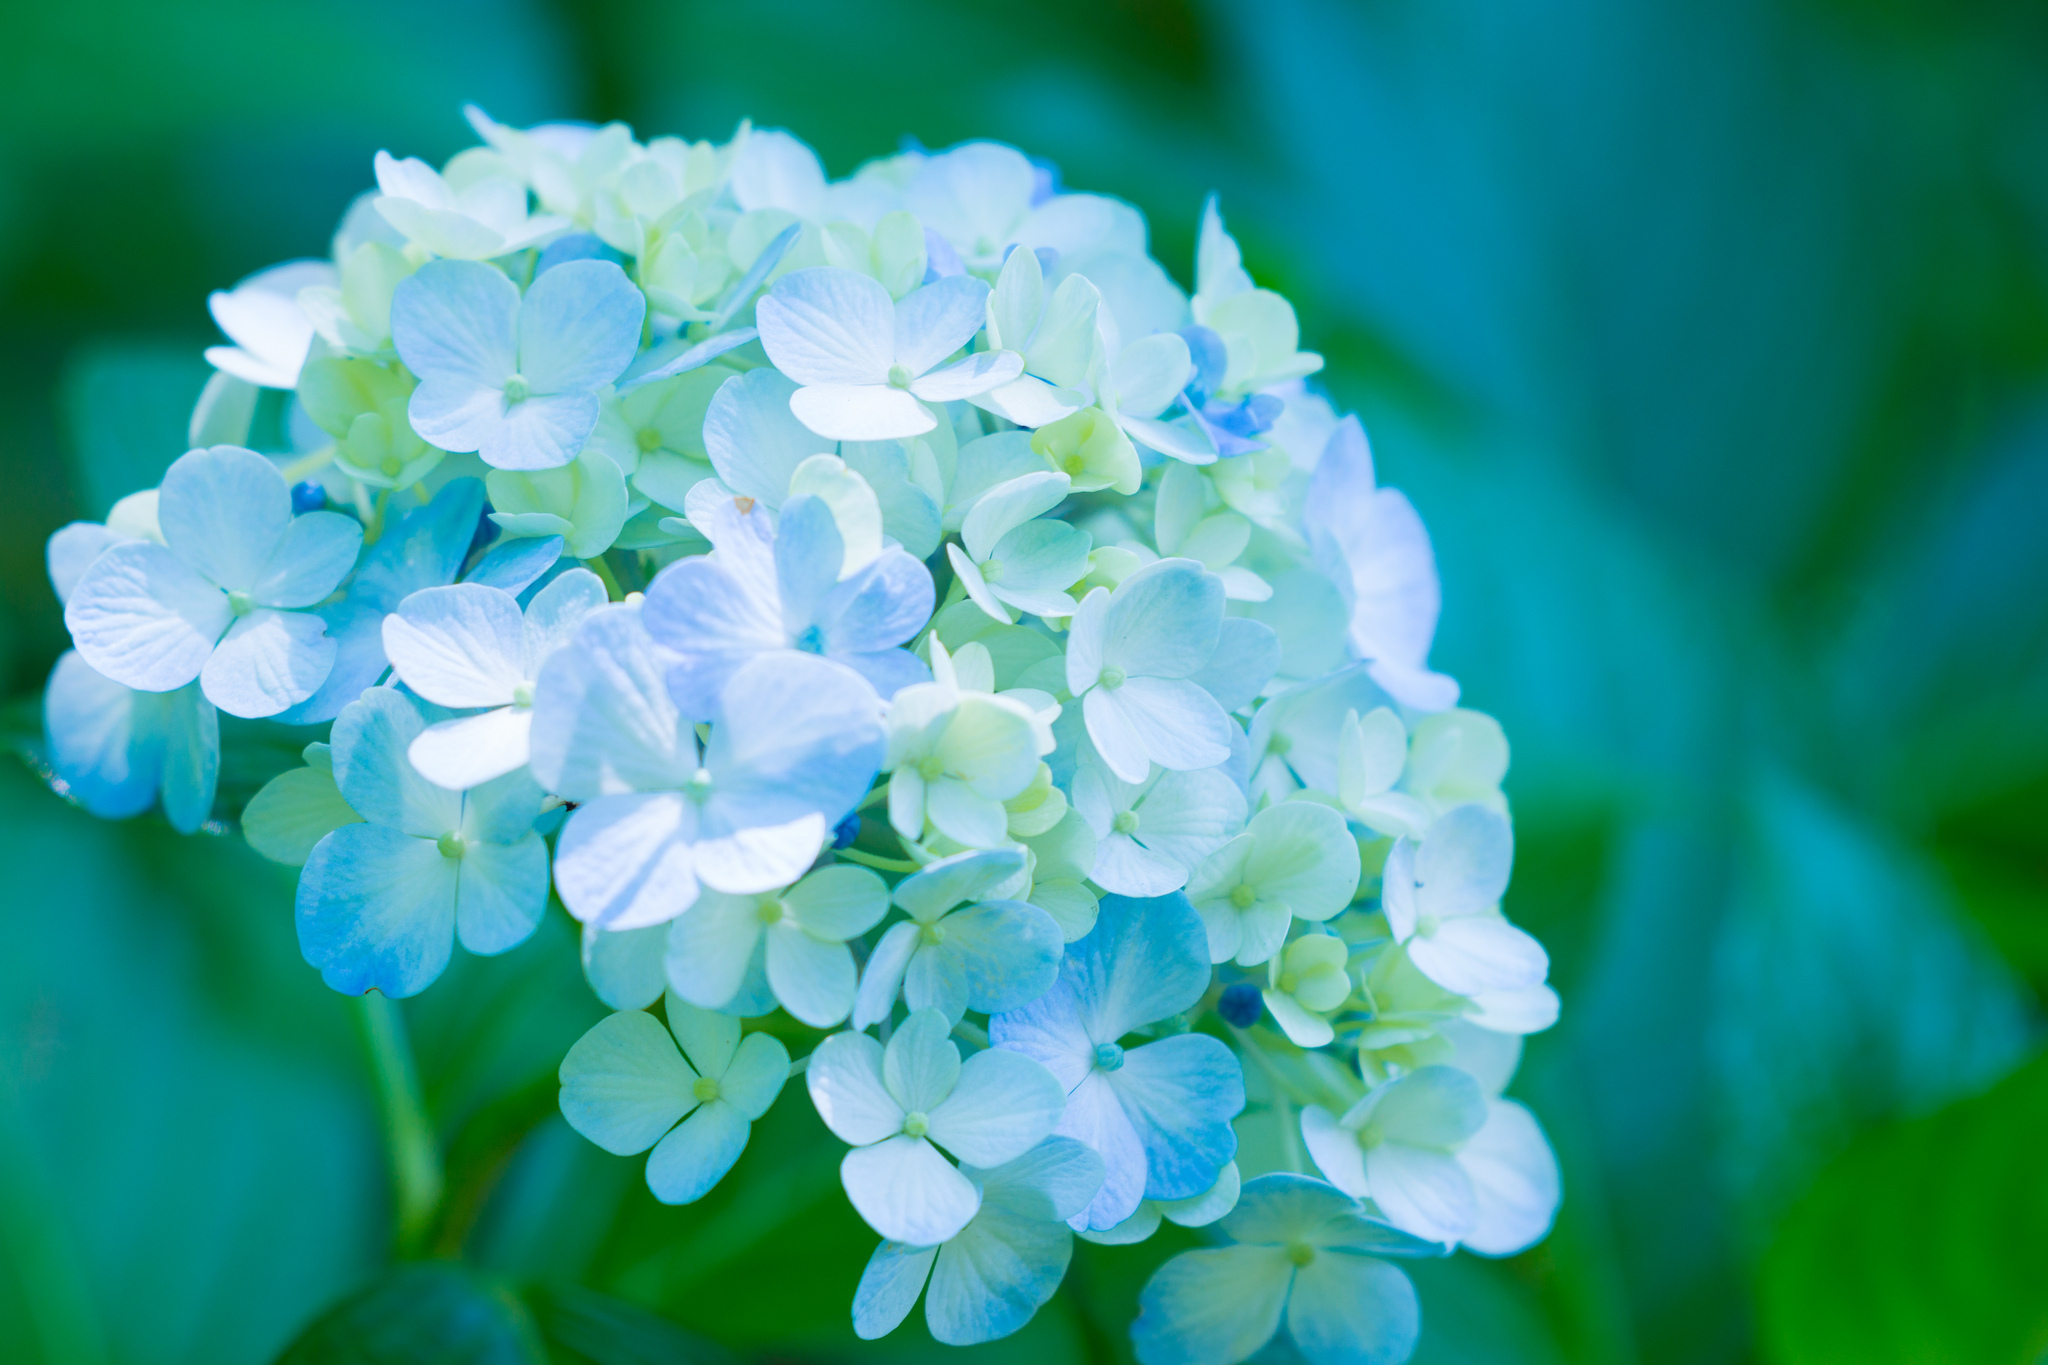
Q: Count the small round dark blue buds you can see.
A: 3